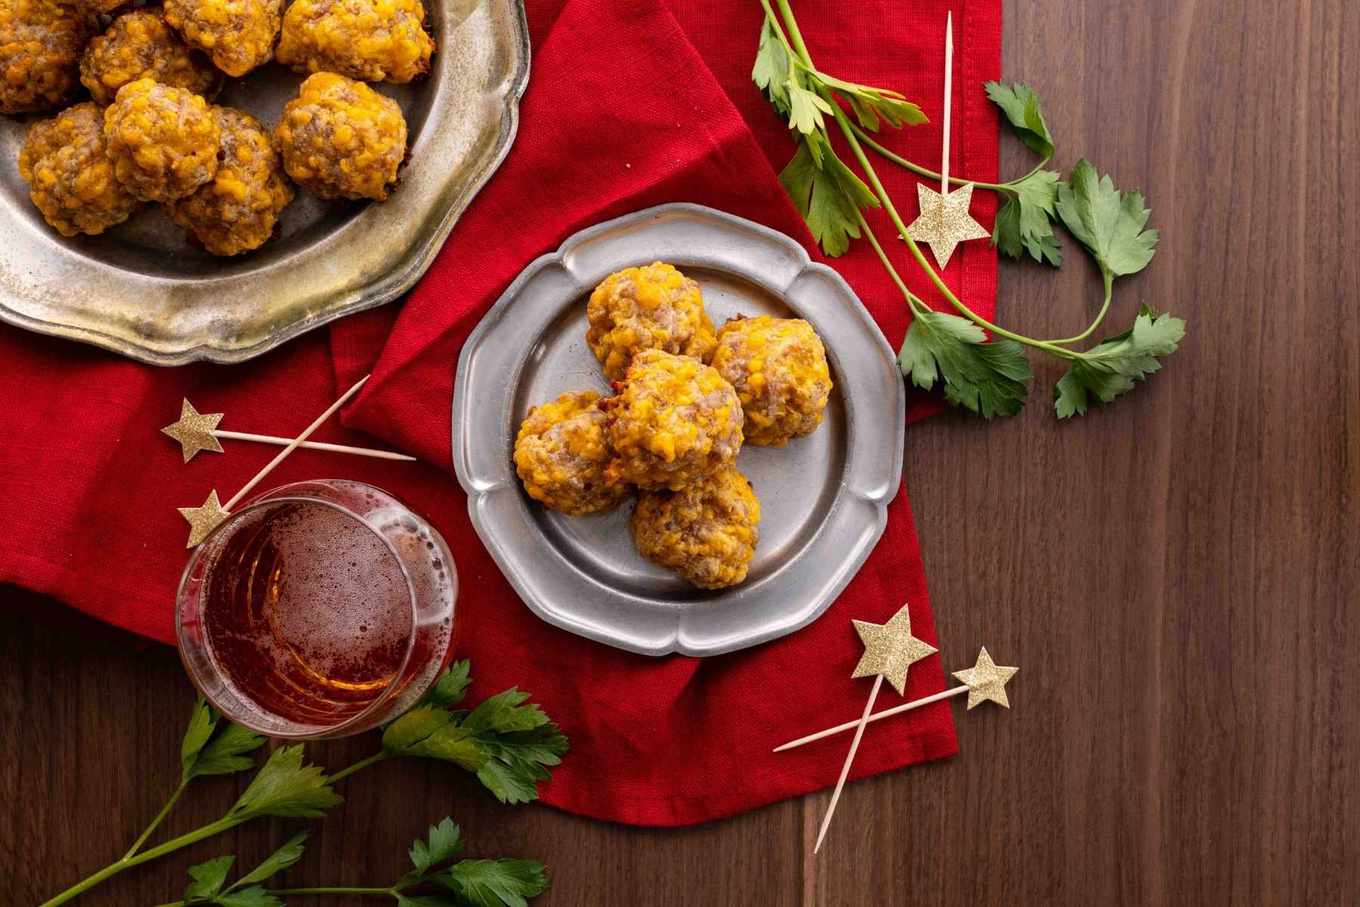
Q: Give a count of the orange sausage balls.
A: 13